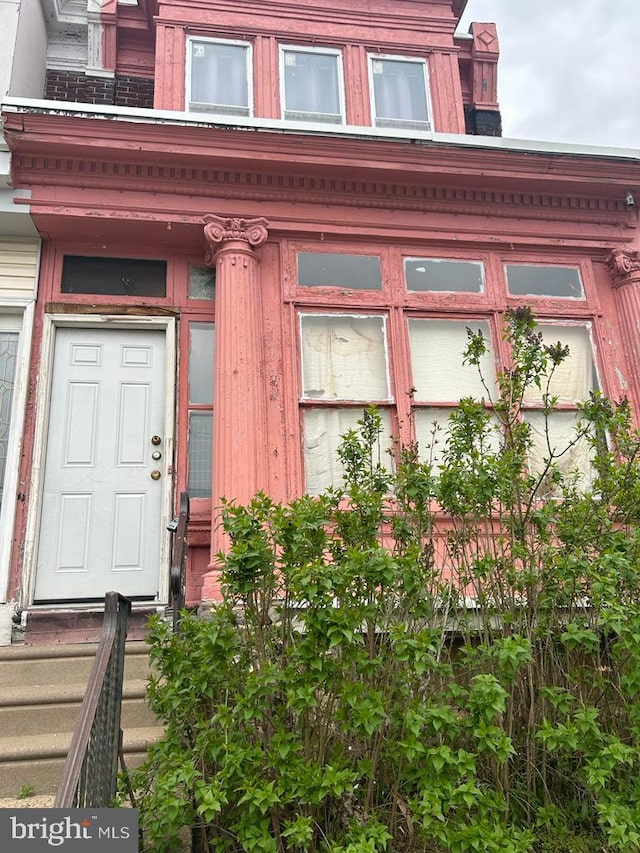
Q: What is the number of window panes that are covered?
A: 6